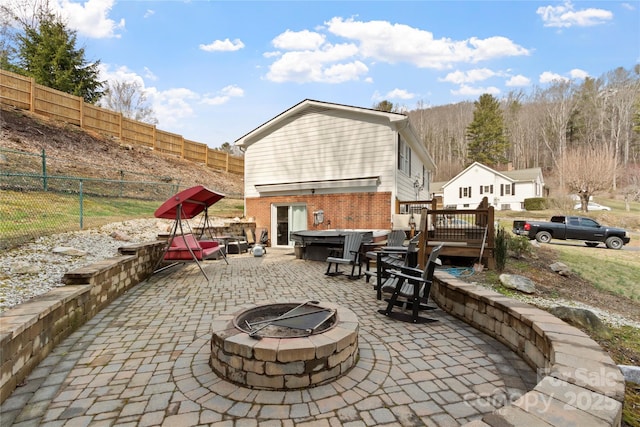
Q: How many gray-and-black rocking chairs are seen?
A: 2